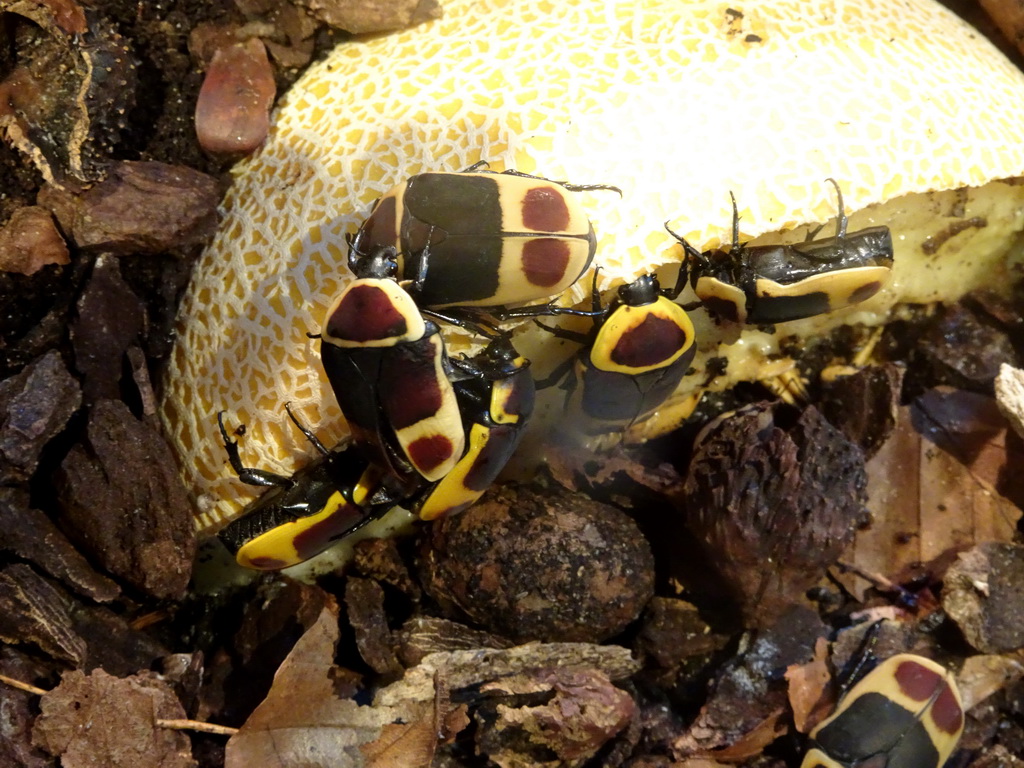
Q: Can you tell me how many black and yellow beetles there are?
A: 7